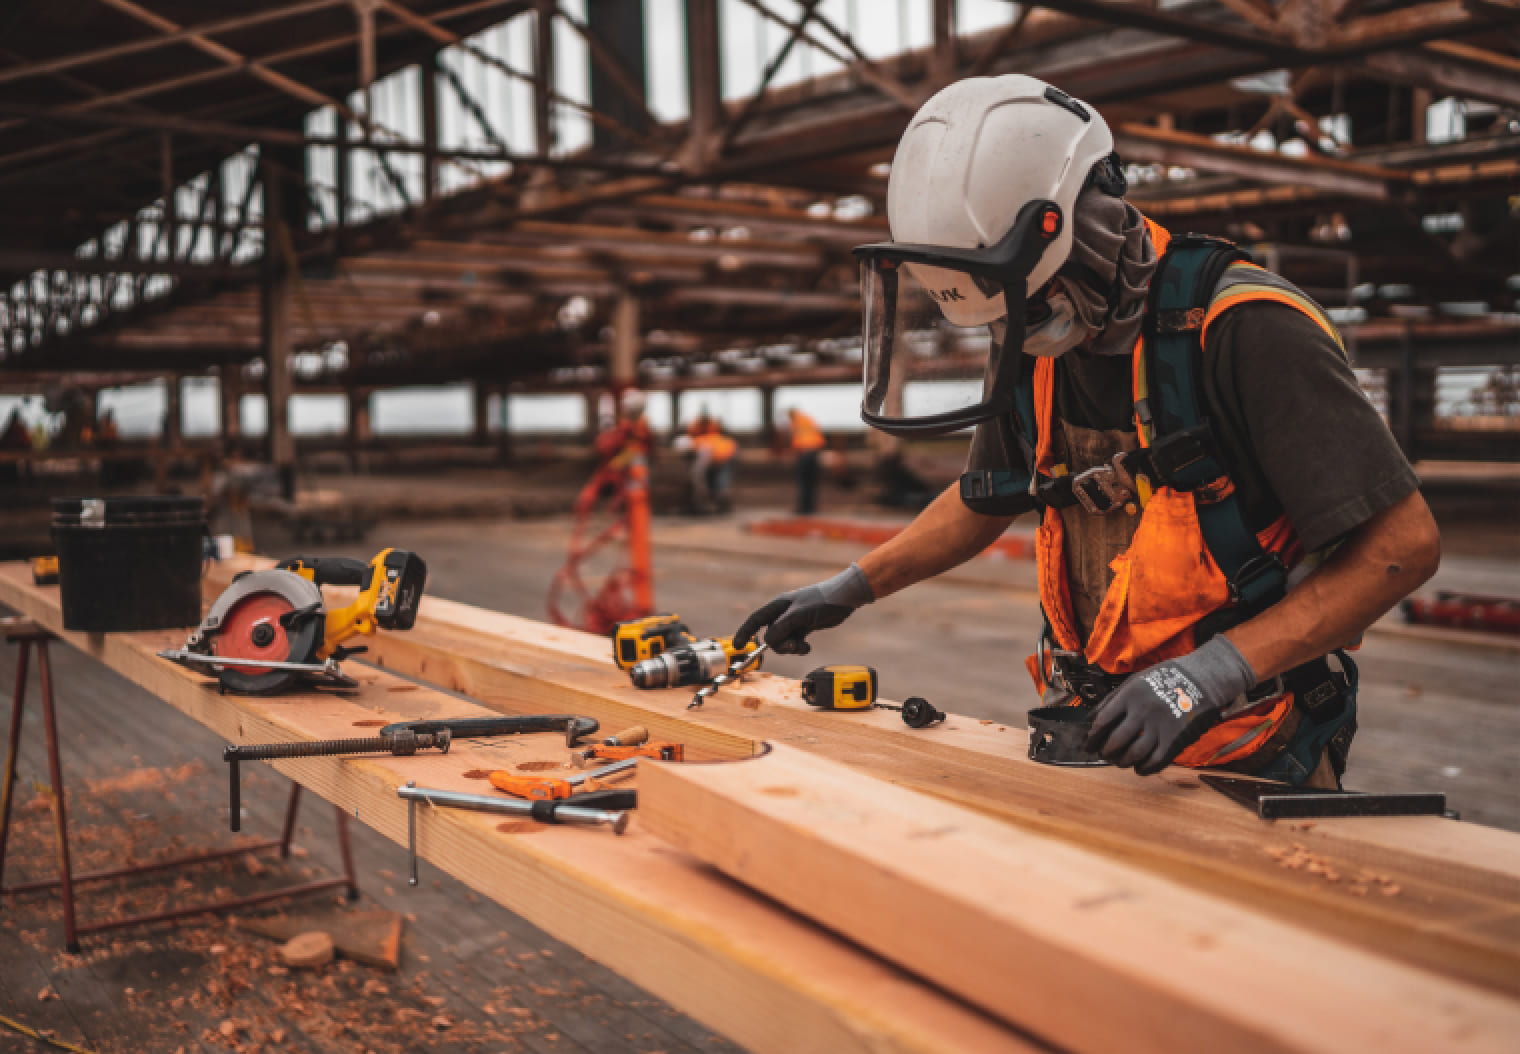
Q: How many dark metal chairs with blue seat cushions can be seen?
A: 0